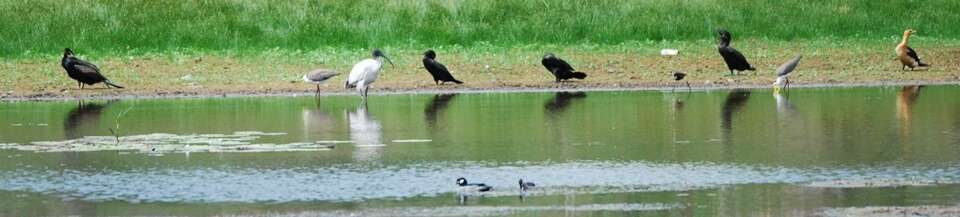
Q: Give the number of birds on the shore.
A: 9